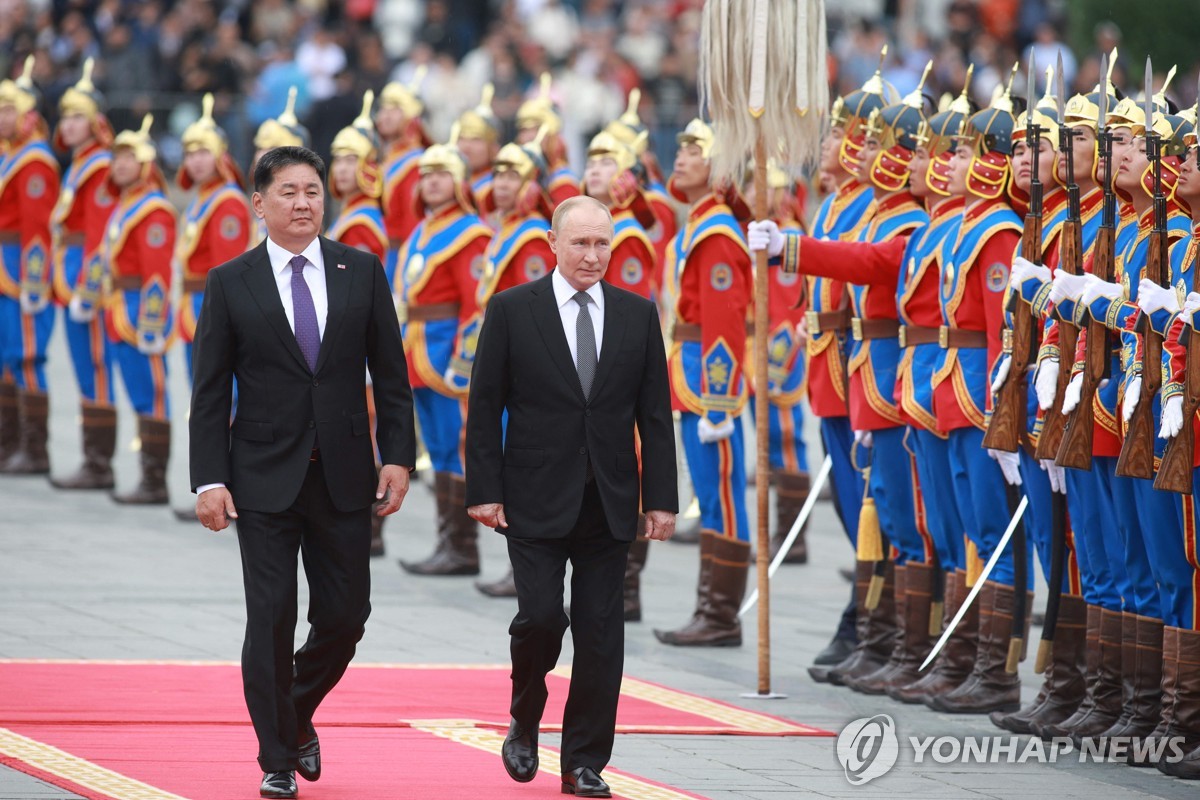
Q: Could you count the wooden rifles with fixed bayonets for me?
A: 5